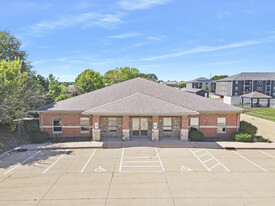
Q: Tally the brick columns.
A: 4